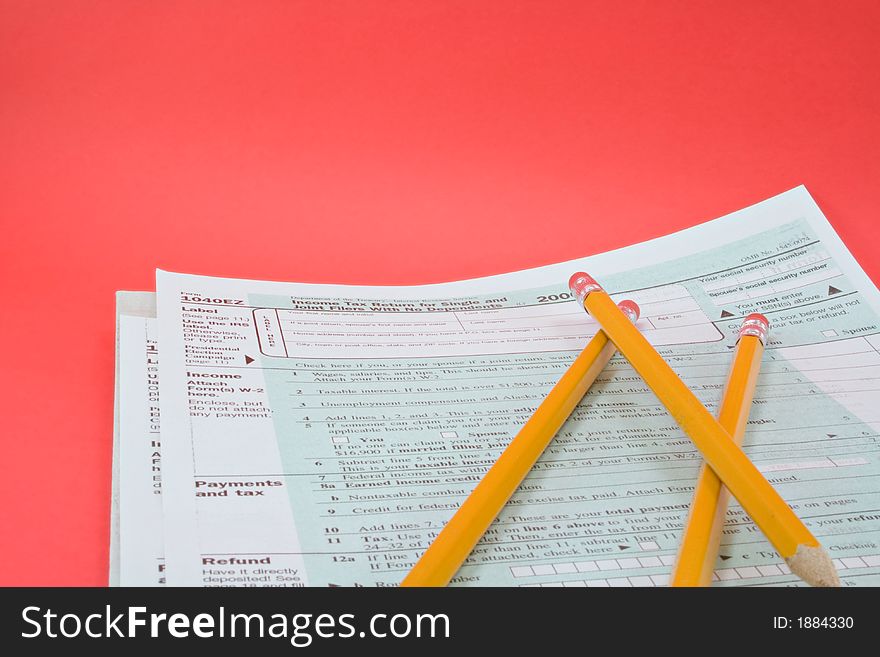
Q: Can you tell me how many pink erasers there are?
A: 3